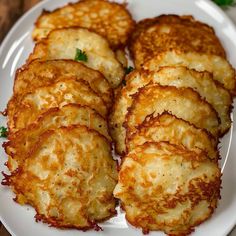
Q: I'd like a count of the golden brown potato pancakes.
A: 12